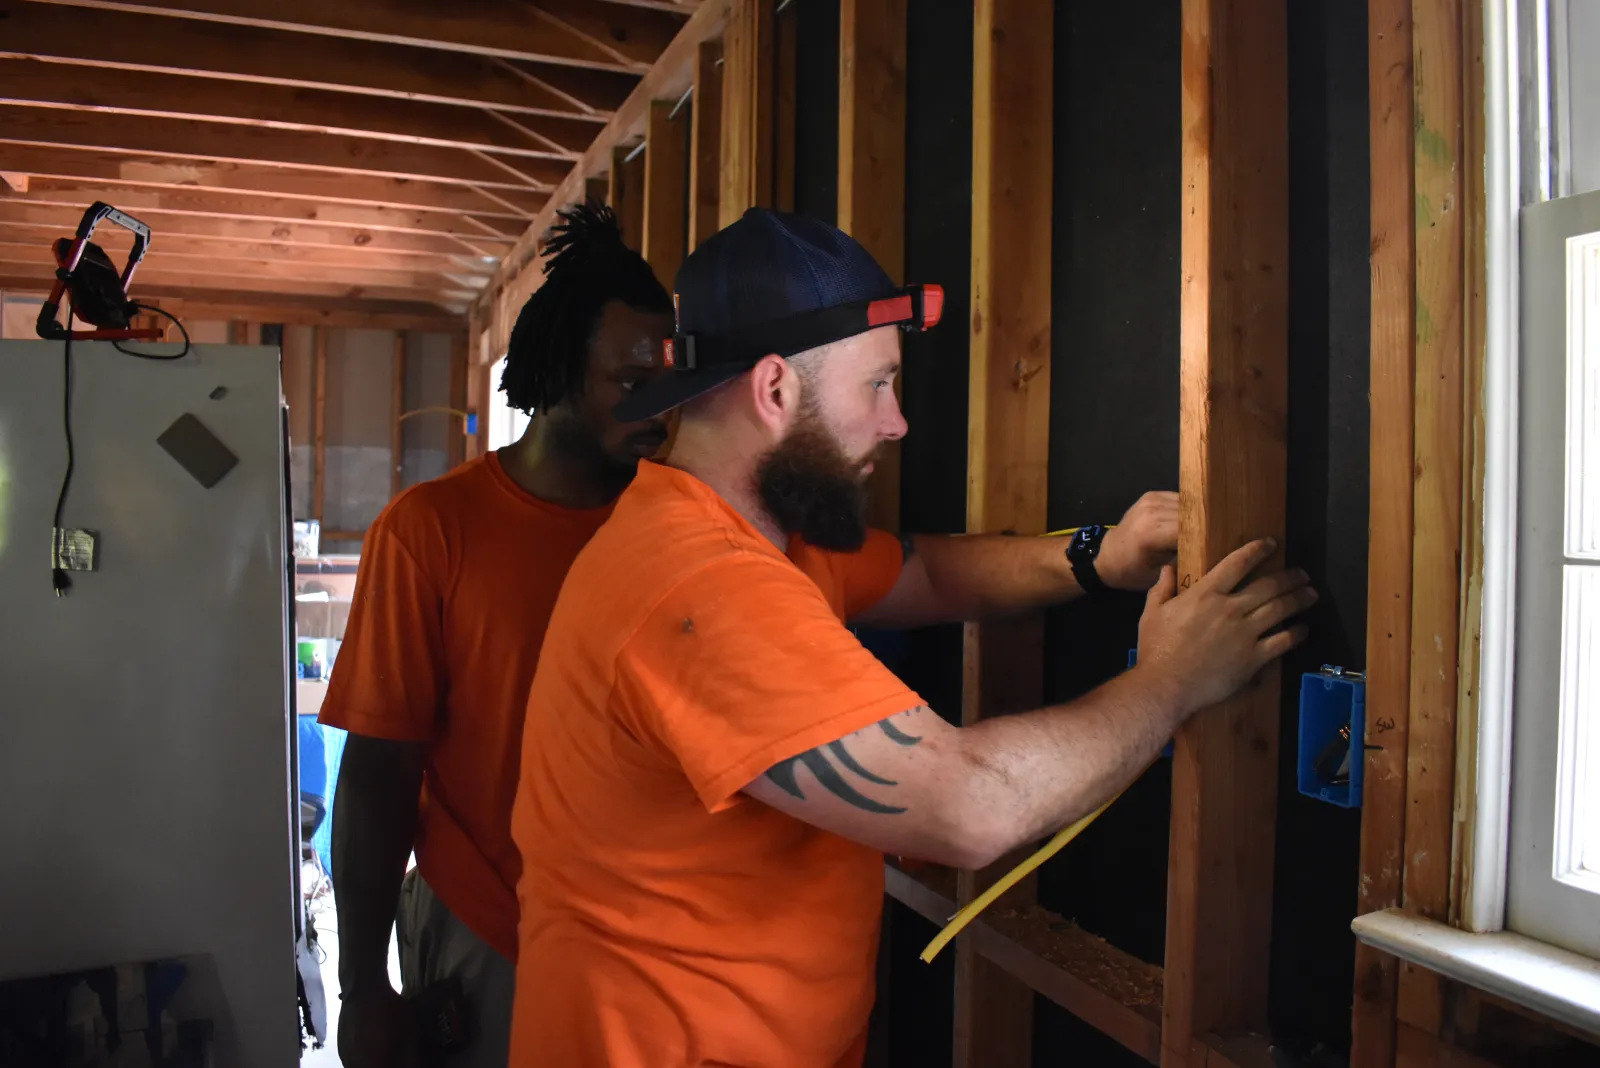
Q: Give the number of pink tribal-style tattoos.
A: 0